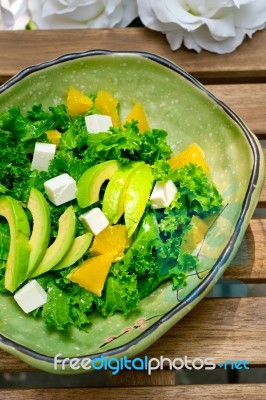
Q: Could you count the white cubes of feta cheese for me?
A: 6